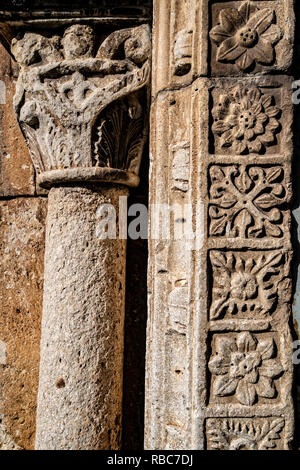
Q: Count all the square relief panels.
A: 6